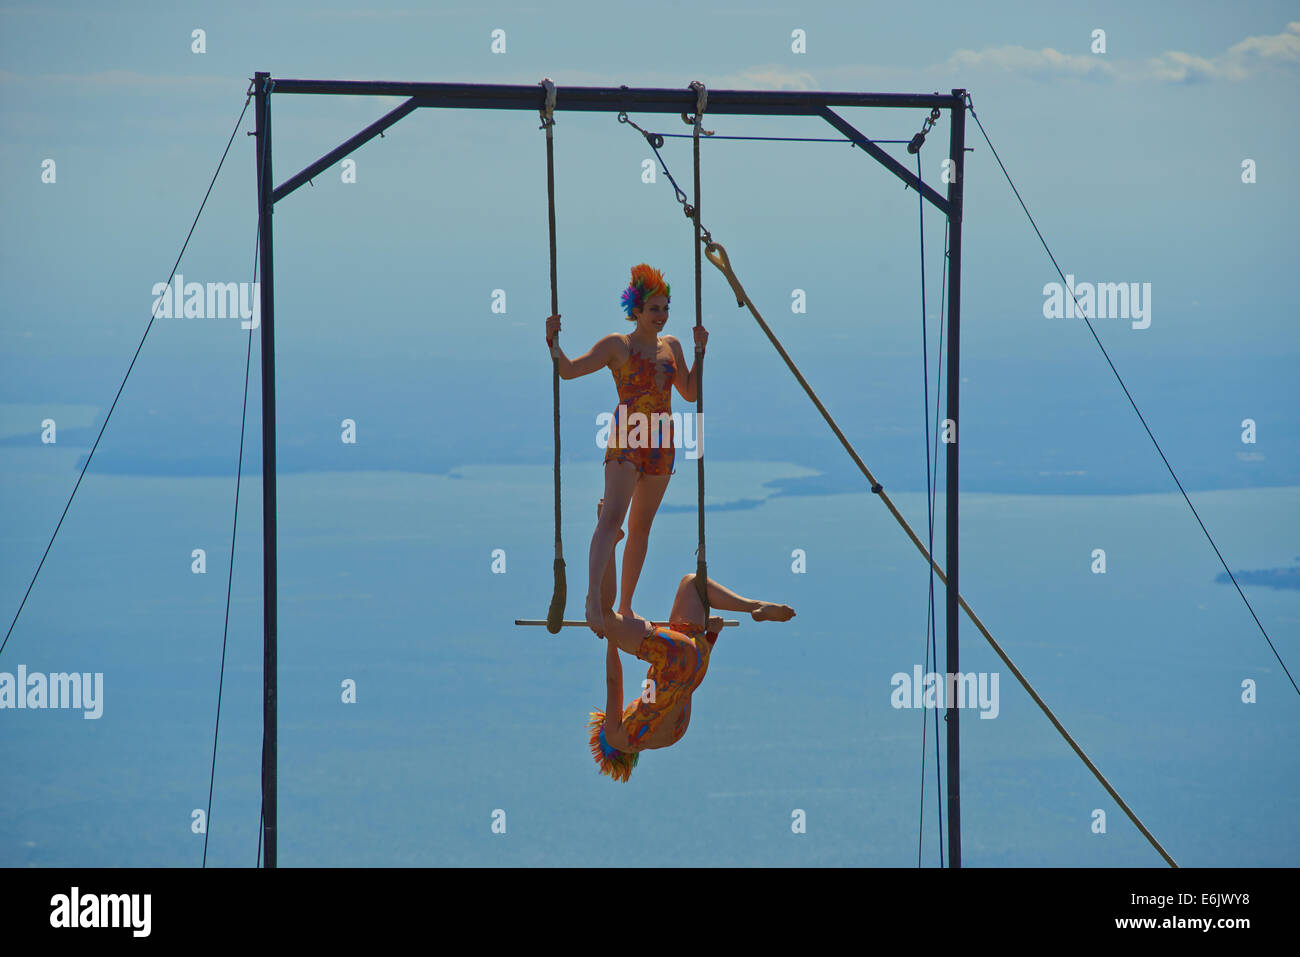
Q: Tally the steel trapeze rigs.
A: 1